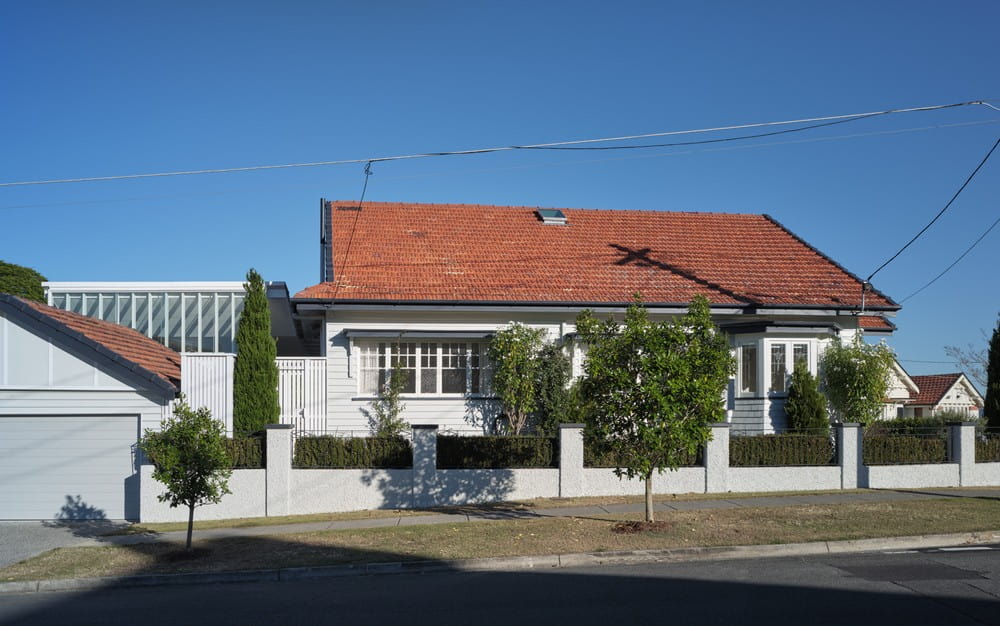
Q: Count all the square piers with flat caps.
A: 6